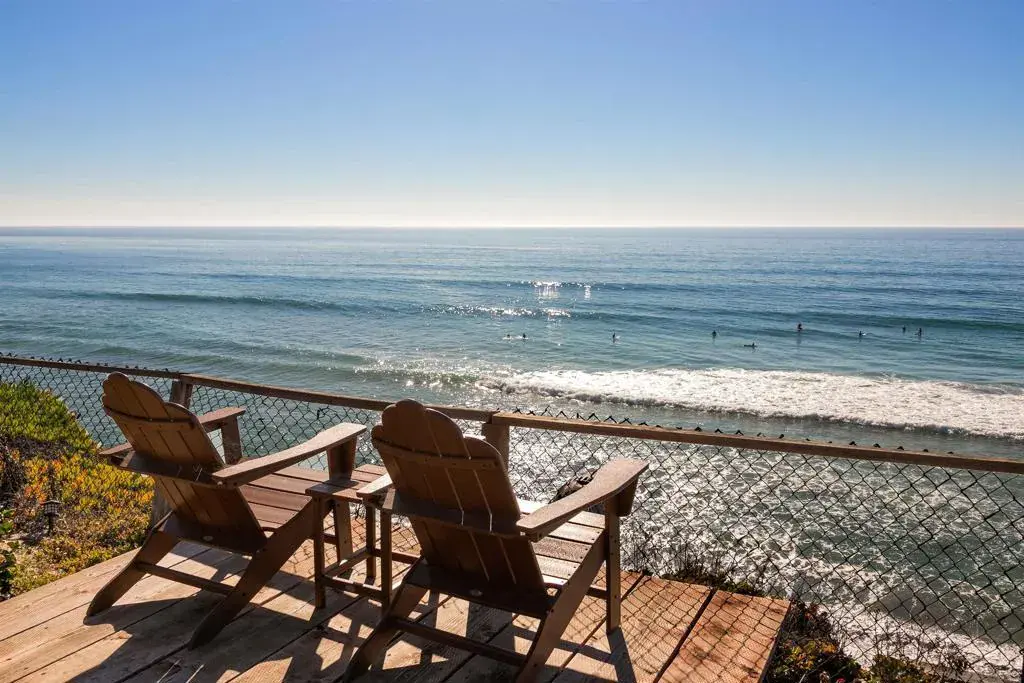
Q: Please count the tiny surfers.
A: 9